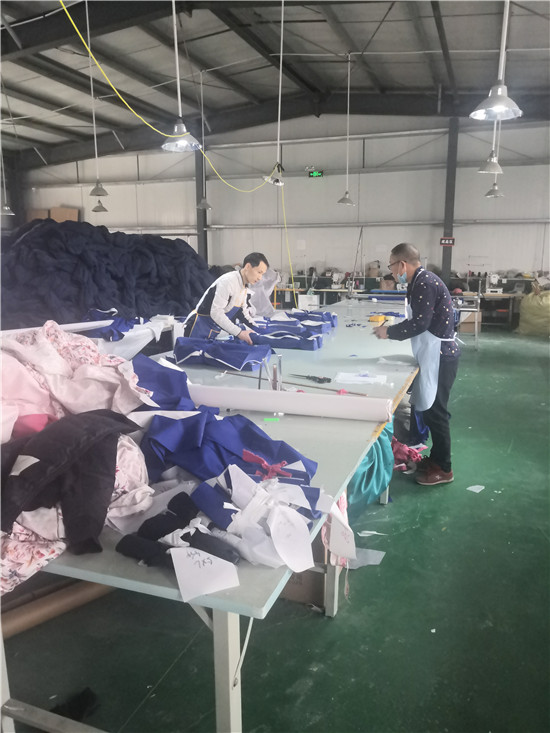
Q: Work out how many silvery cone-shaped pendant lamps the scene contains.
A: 9